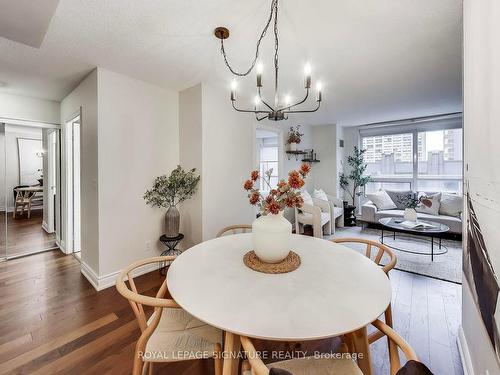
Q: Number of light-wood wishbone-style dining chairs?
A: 5